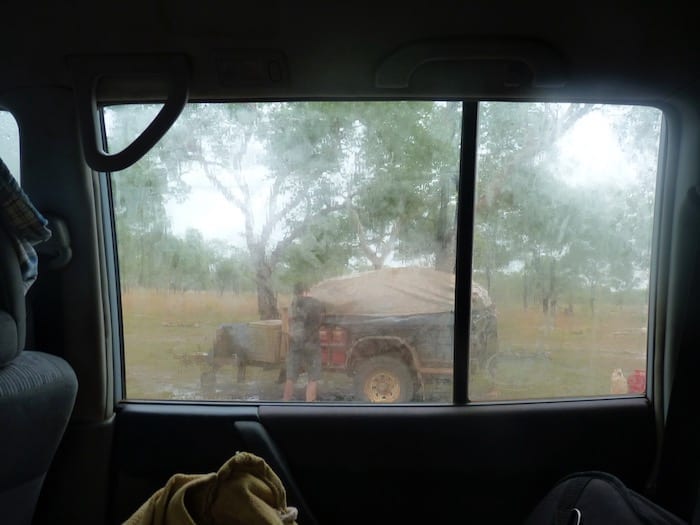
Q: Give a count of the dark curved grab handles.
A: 2